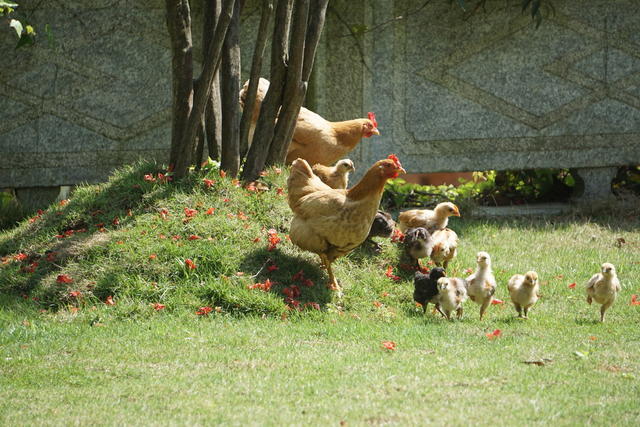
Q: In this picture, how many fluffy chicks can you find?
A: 10